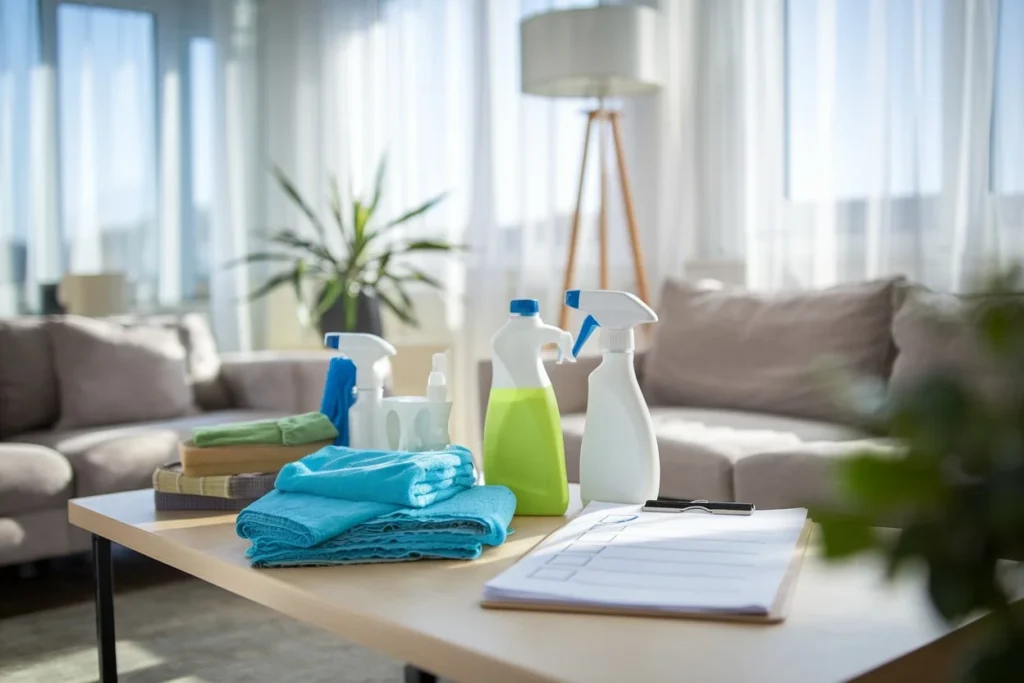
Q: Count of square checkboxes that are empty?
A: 5